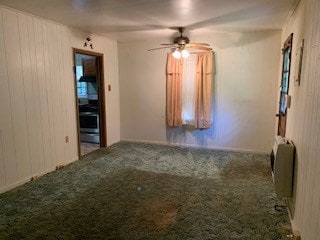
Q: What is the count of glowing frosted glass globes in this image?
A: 2